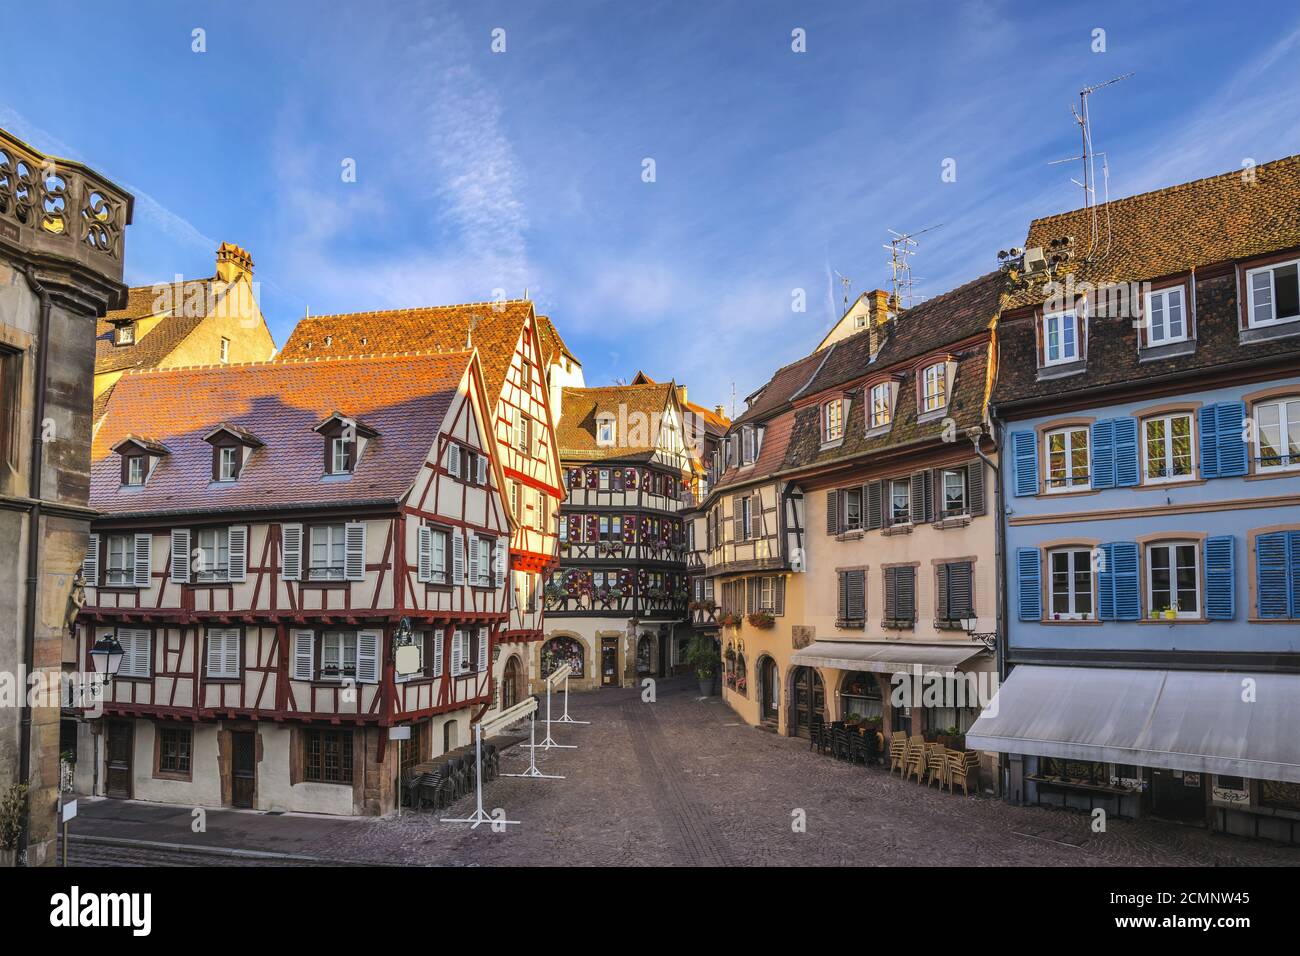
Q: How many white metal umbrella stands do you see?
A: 4